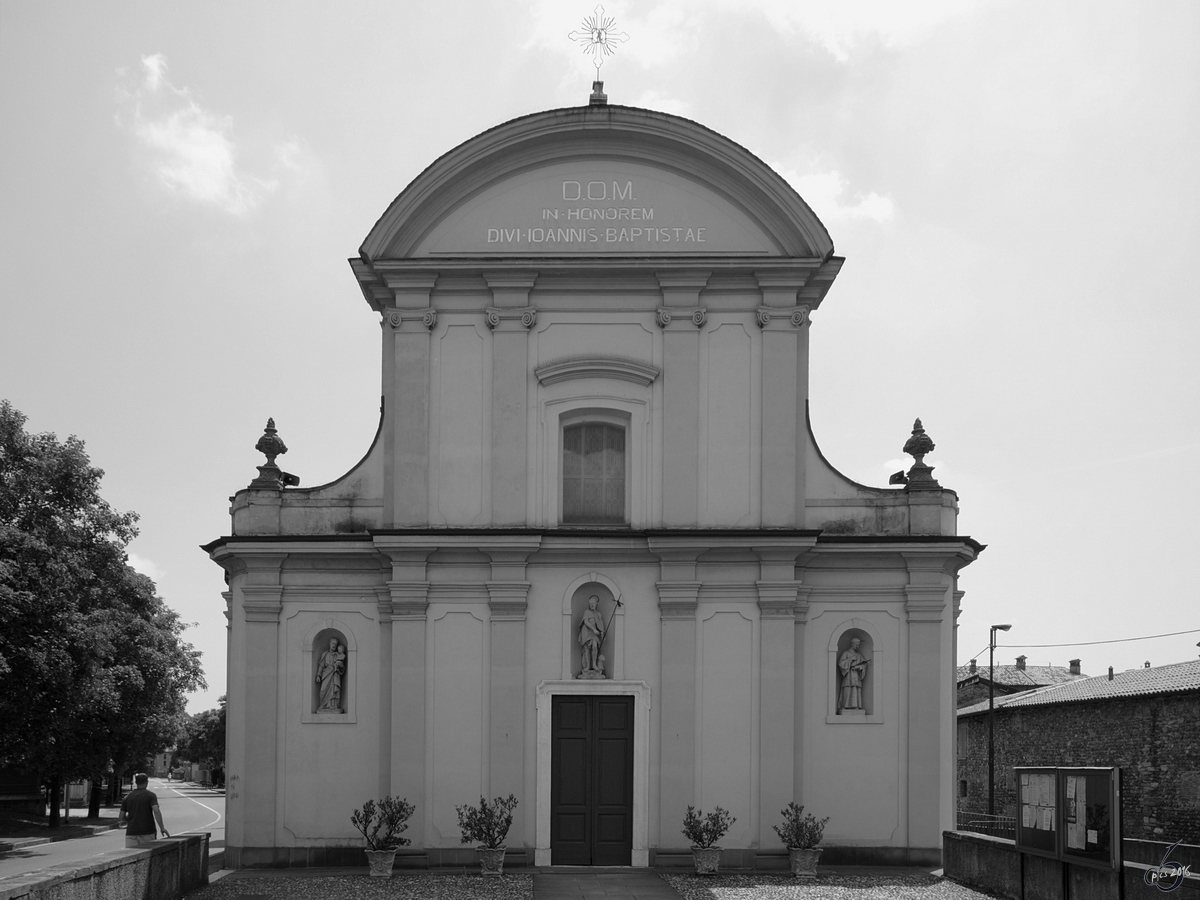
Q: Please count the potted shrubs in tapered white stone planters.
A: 4